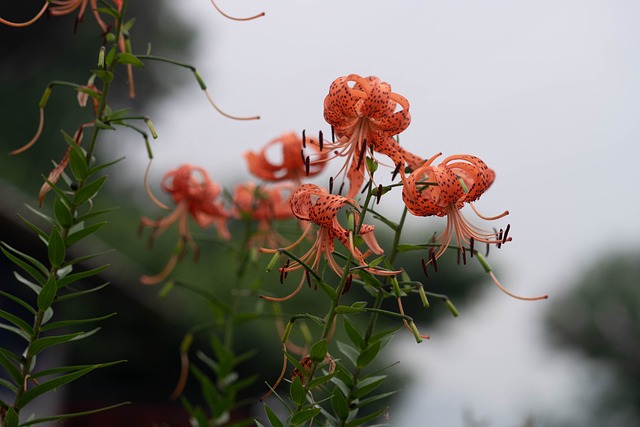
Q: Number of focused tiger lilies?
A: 3